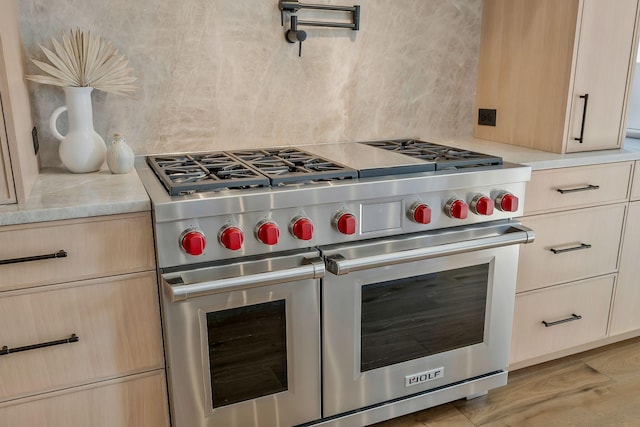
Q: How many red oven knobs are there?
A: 9